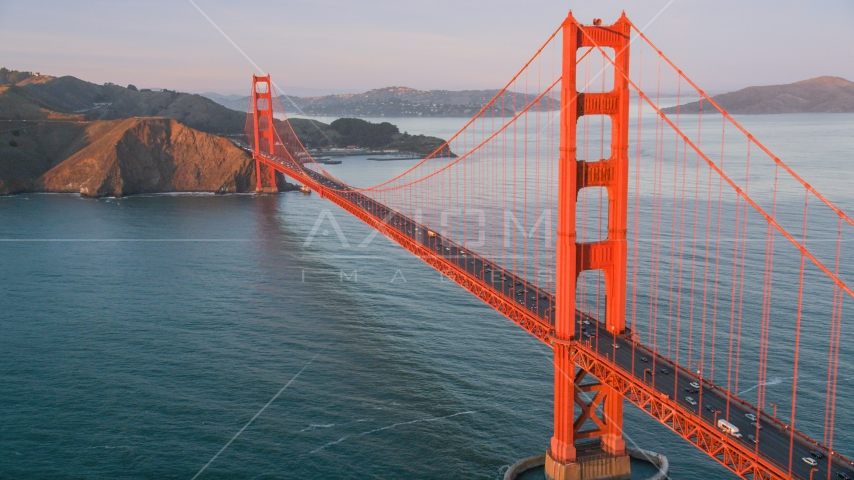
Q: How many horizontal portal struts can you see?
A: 8